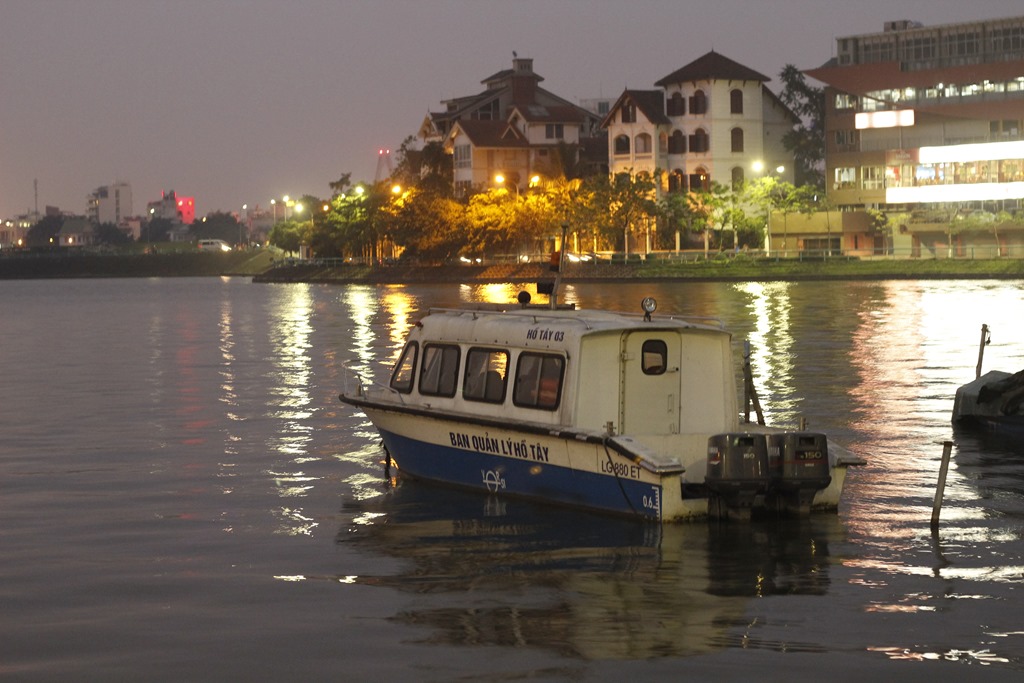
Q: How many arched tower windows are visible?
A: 9